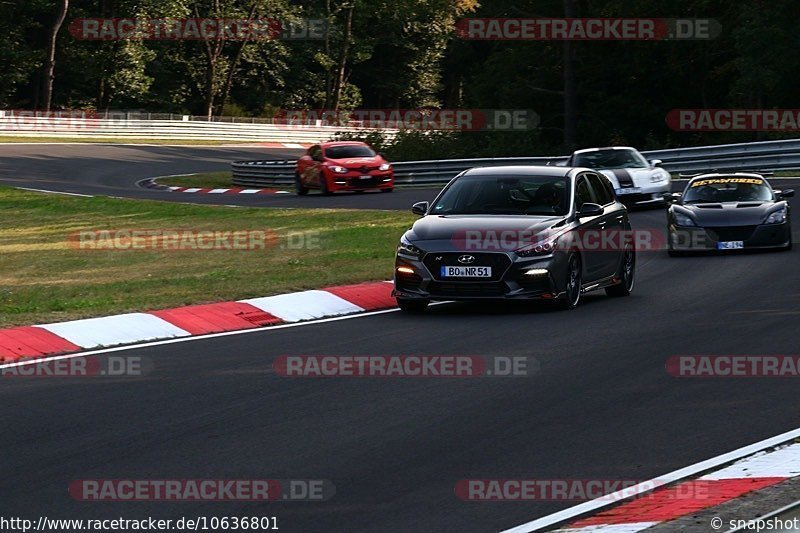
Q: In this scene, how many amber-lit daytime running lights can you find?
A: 1